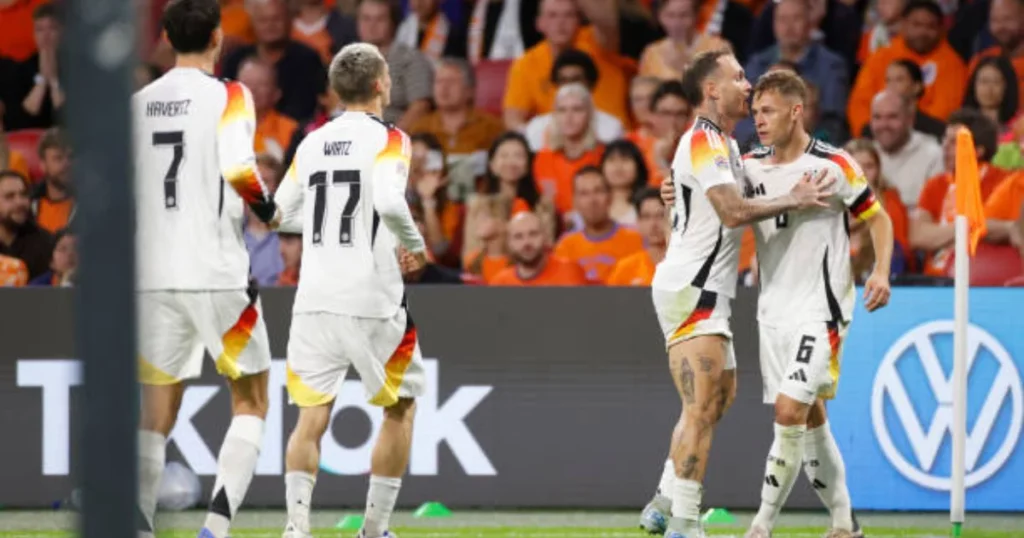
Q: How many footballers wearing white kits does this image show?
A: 4